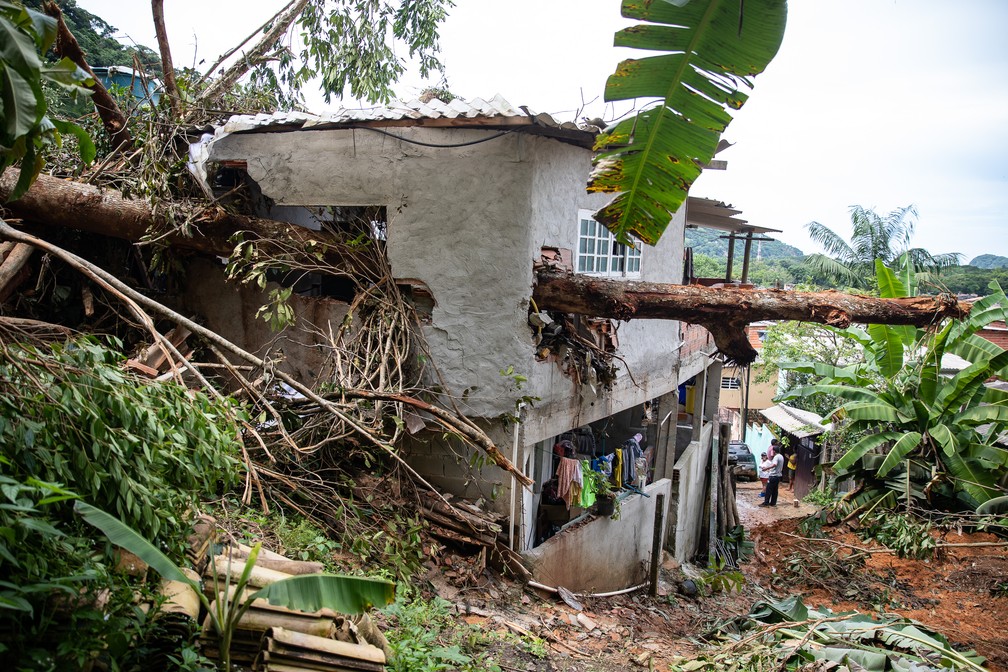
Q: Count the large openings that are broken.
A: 2